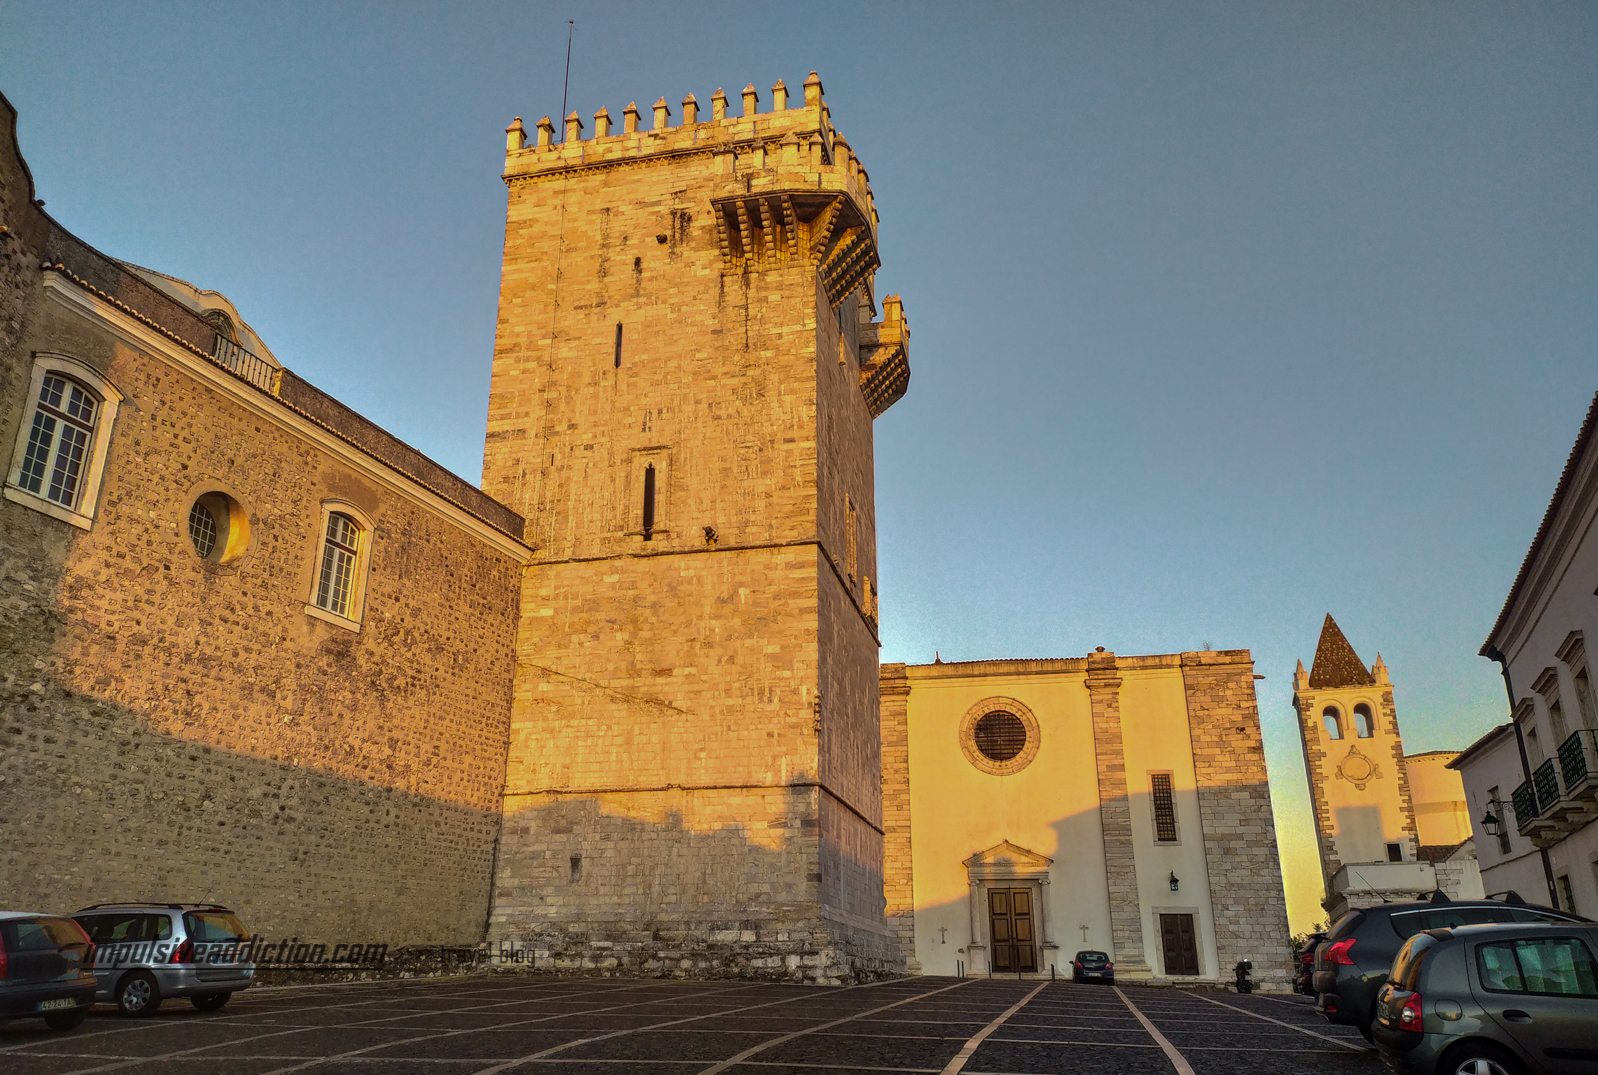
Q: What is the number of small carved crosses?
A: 2